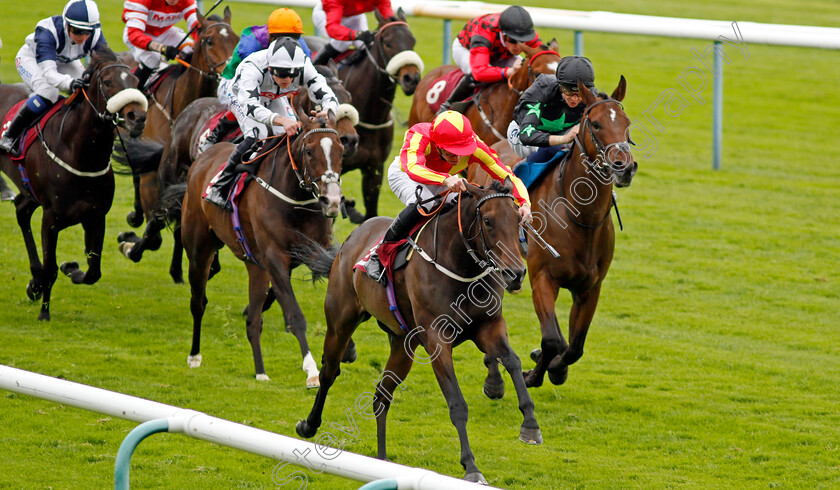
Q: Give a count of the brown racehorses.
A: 8